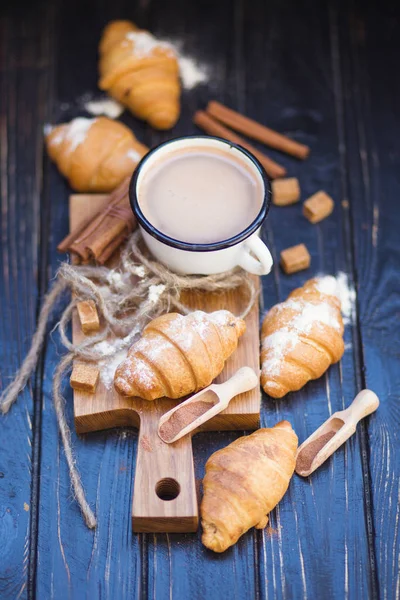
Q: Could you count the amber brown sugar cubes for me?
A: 5